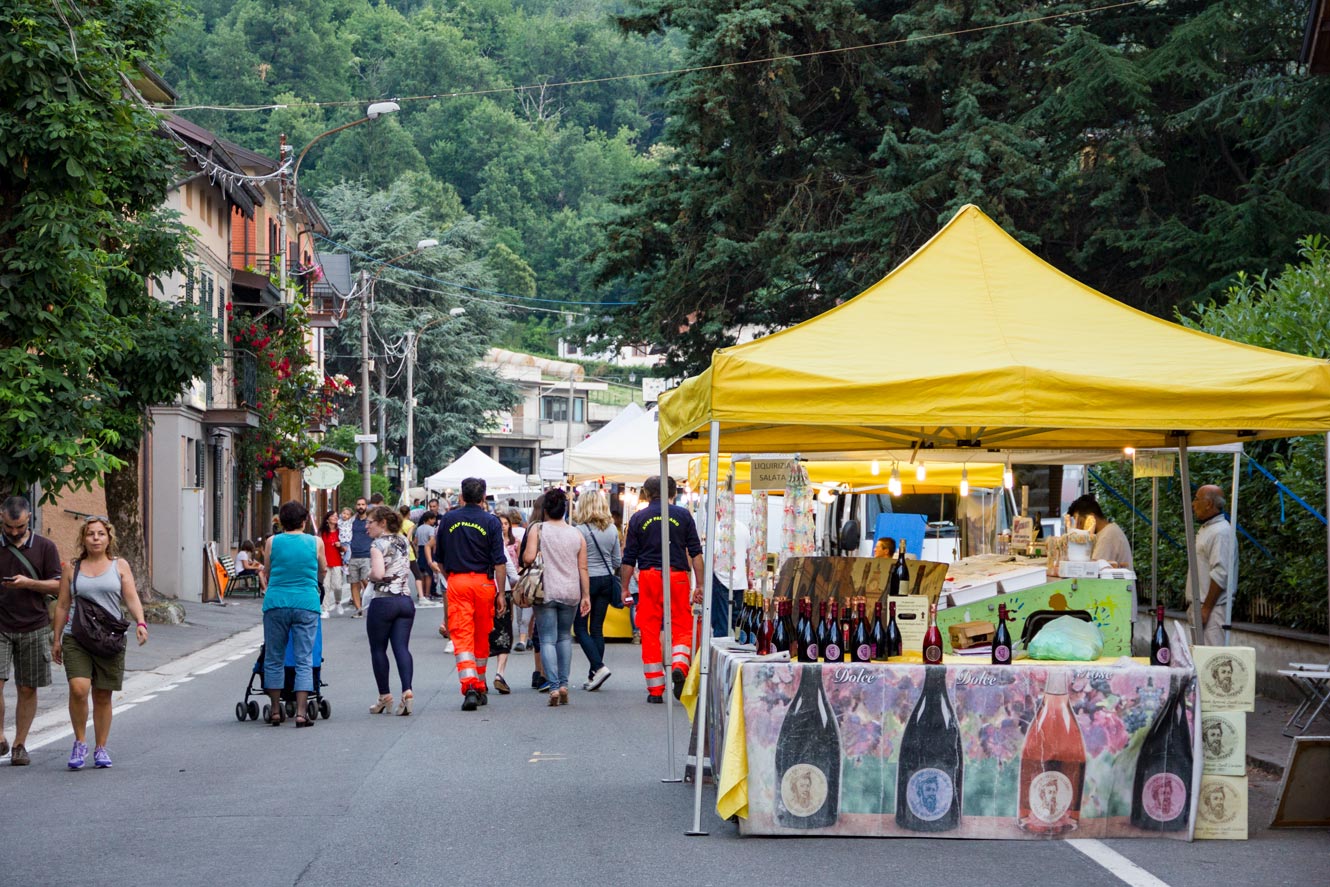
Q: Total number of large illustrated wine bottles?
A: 4